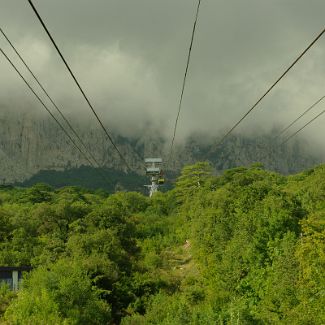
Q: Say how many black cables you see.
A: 7